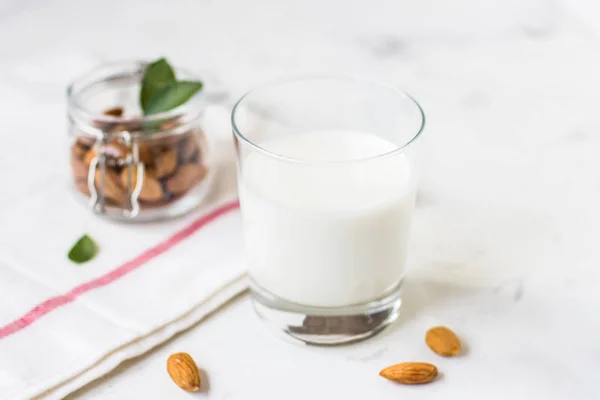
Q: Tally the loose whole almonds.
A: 3